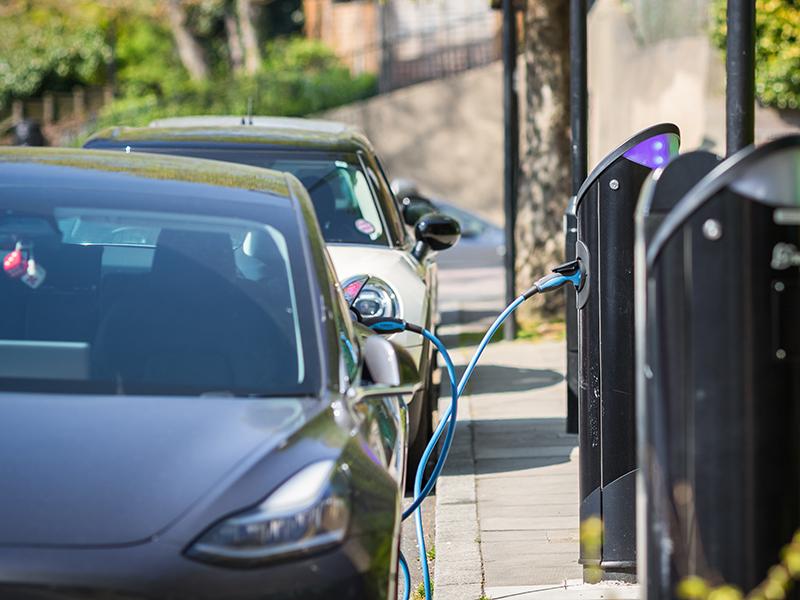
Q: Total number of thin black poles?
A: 3